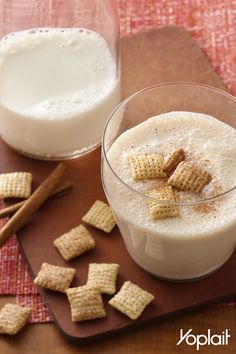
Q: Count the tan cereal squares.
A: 11